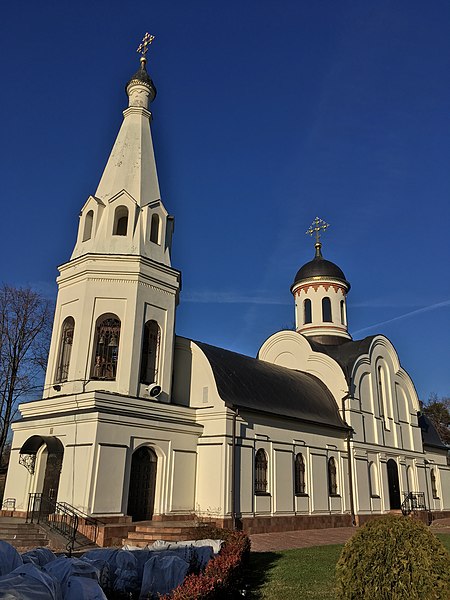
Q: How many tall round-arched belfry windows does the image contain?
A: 3